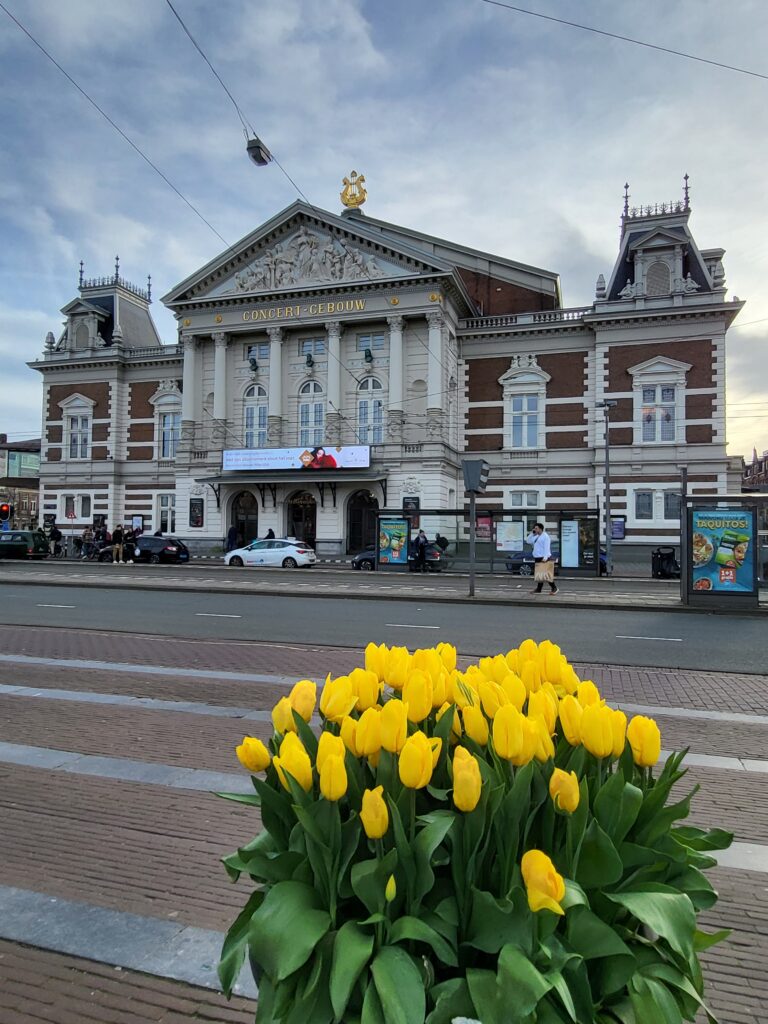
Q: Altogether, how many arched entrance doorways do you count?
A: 3